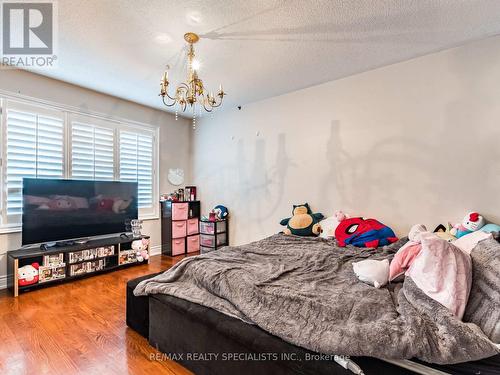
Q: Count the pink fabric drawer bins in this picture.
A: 5